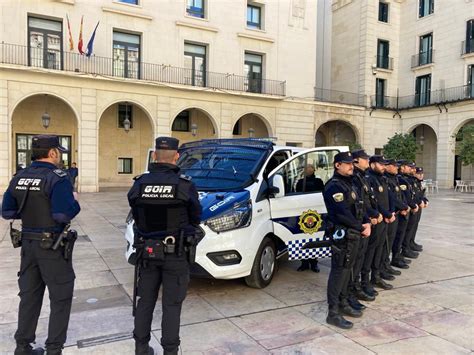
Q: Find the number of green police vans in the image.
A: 0